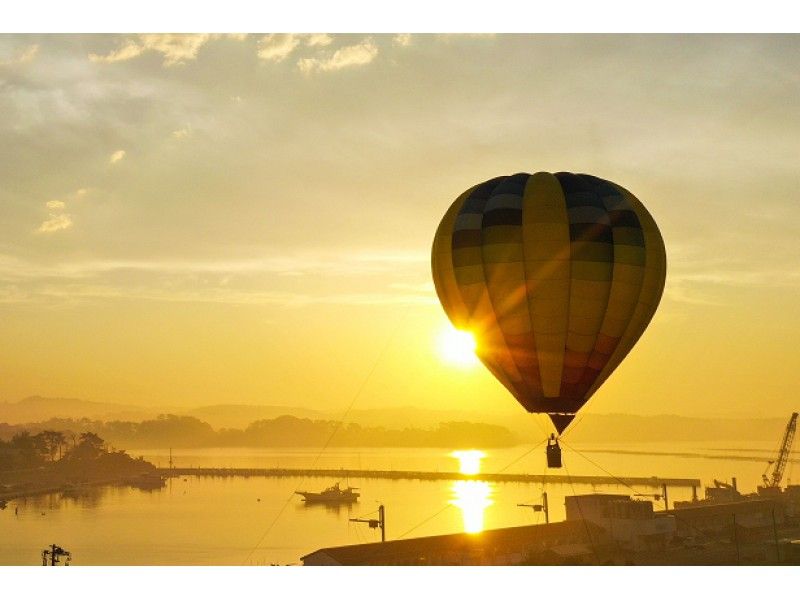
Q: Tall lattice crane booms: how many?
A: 1